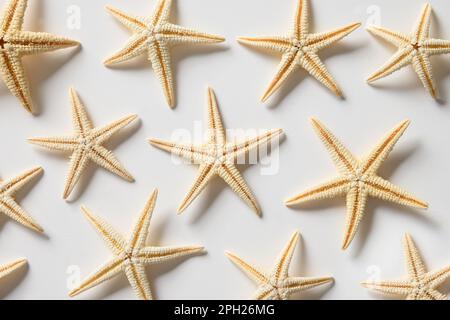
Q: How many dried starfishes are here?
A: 12